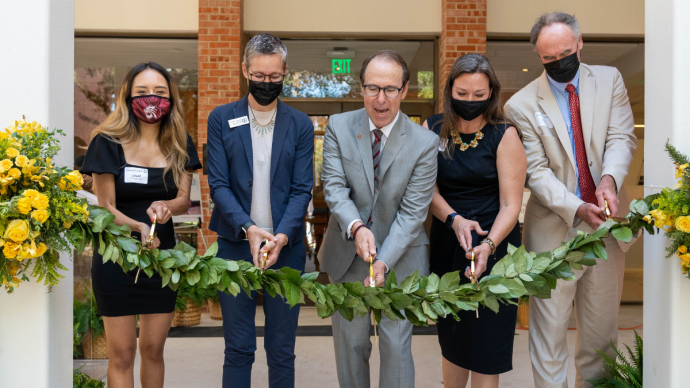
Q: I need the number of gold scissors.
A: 5